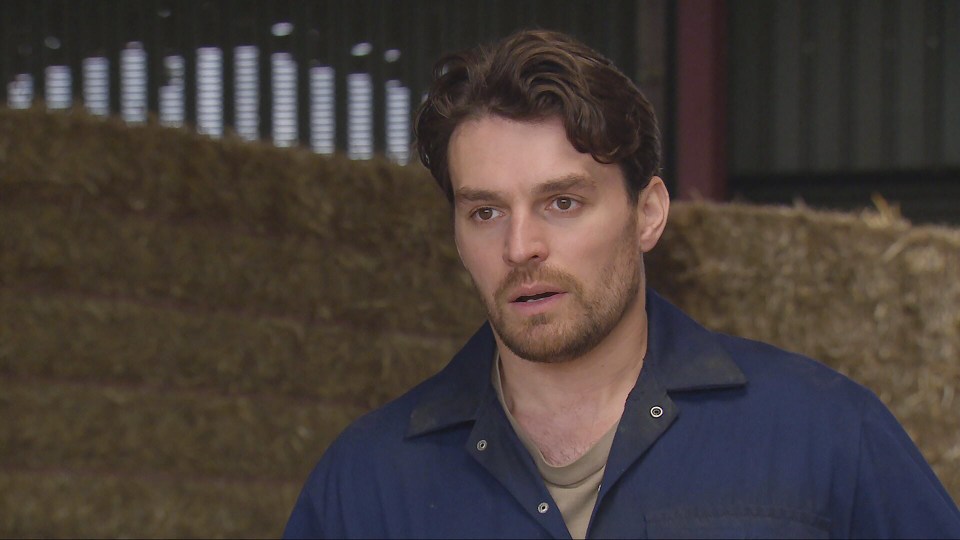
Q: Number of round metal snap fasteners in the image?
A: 3